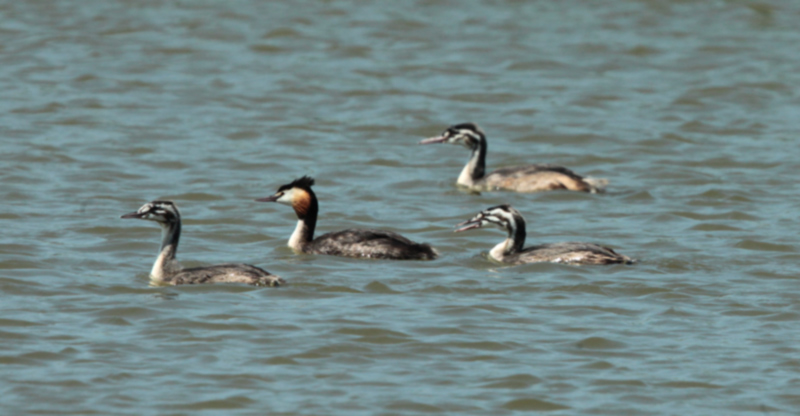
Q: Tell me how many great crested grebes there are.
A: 4